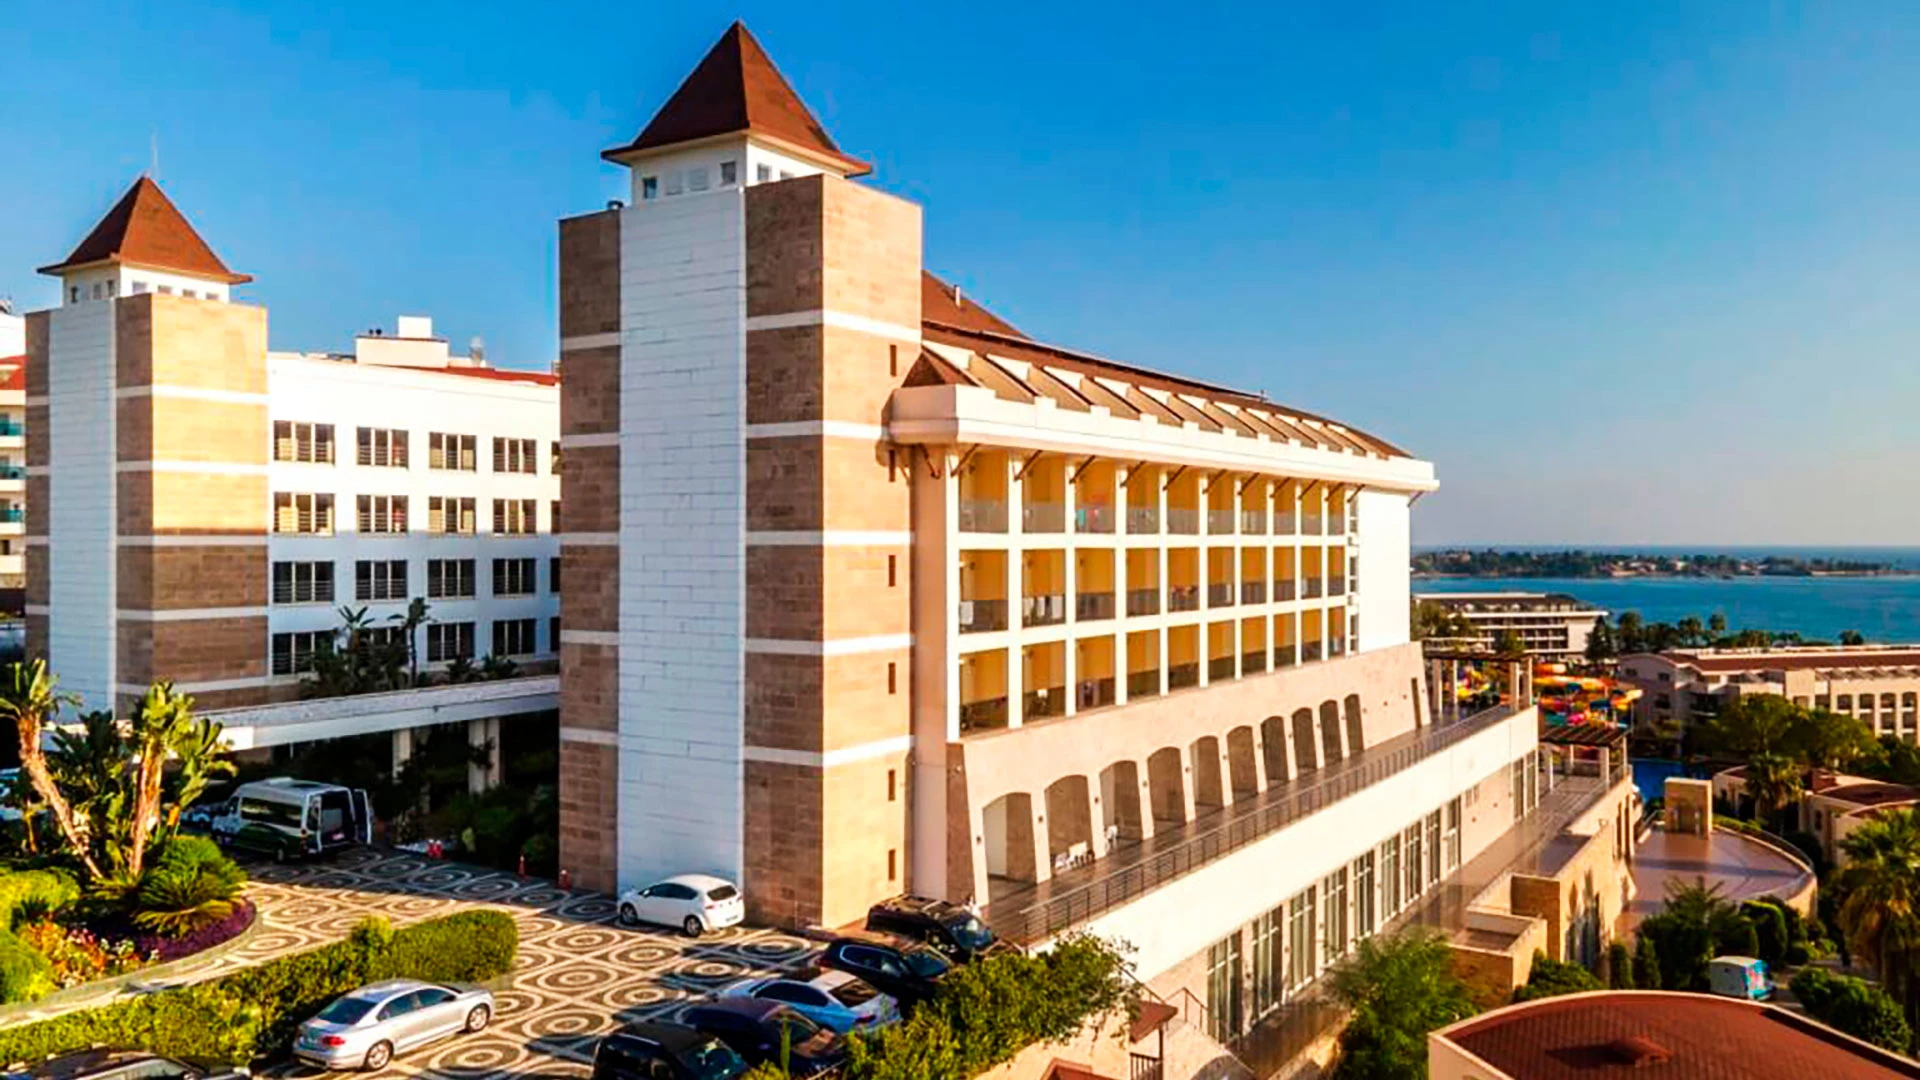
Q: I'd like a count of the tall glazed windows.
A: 11